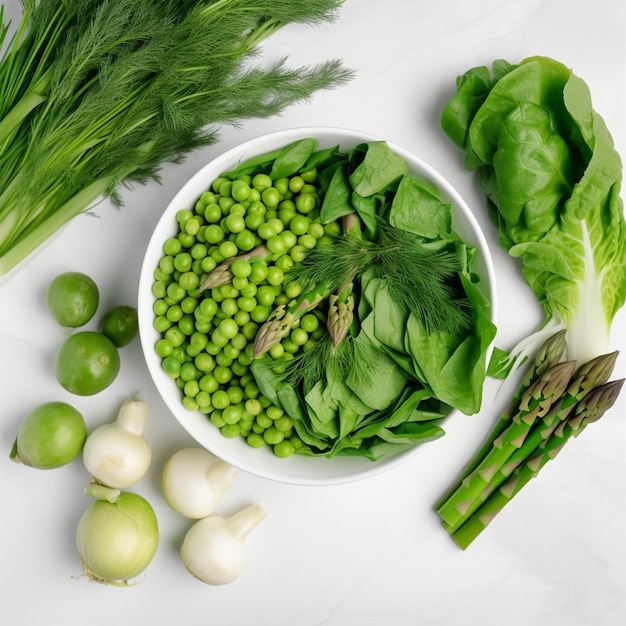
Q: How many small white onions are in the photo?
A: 3